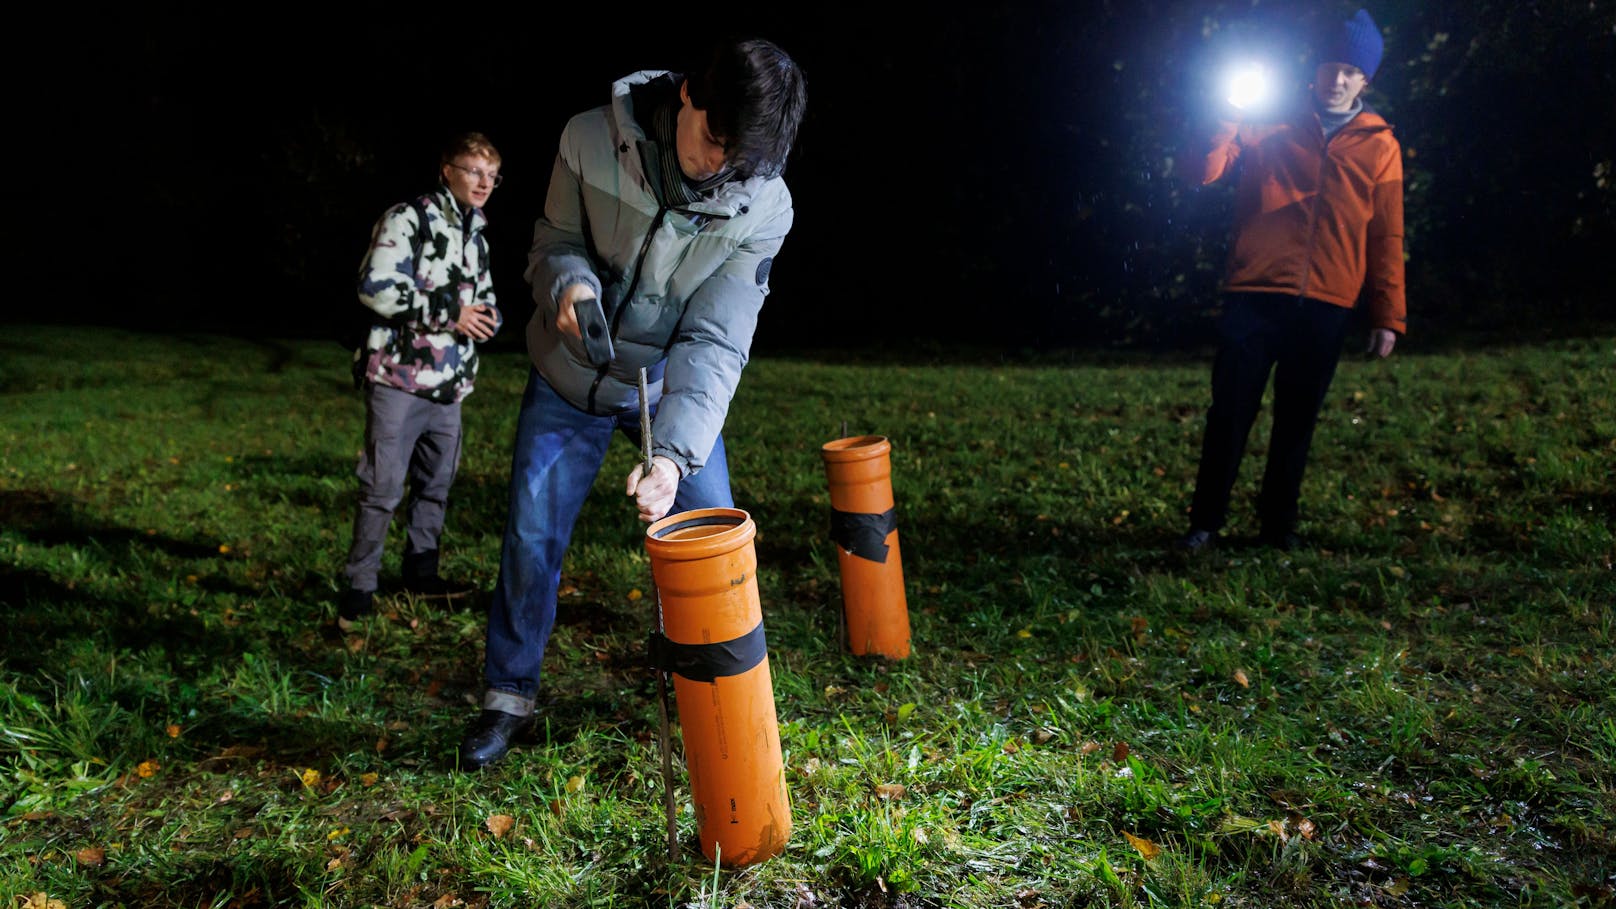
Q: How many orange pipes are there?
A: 2